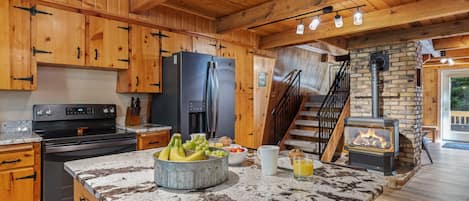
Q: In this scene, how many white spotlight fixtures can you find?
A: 4